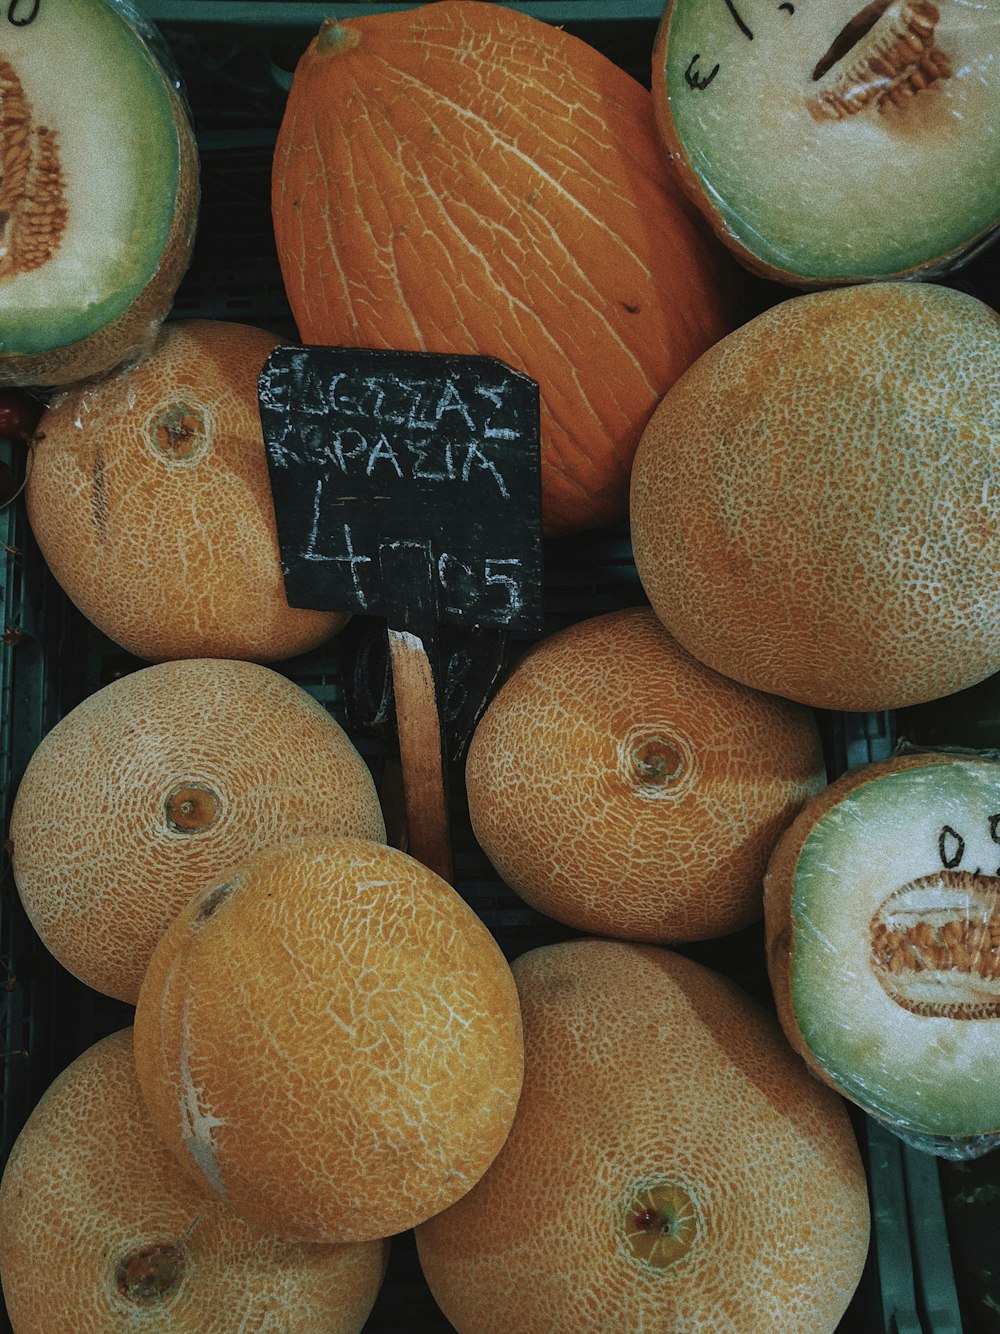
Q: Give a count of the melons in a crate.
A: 11